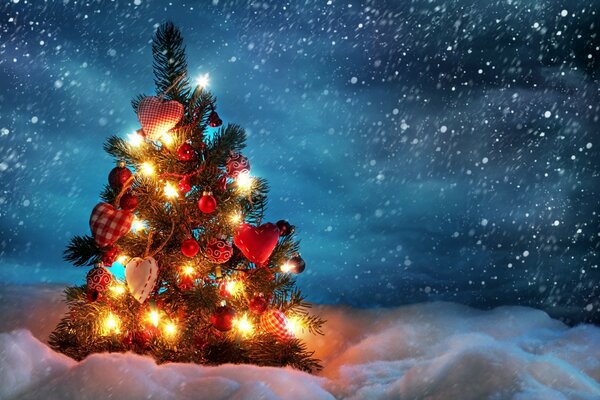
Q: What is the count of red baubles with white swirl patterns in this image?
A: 3